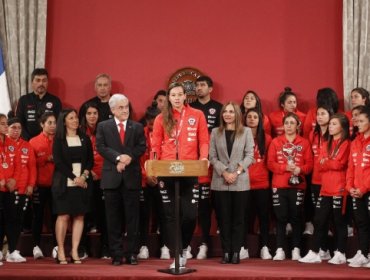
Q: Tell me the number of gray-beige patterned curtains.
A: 2